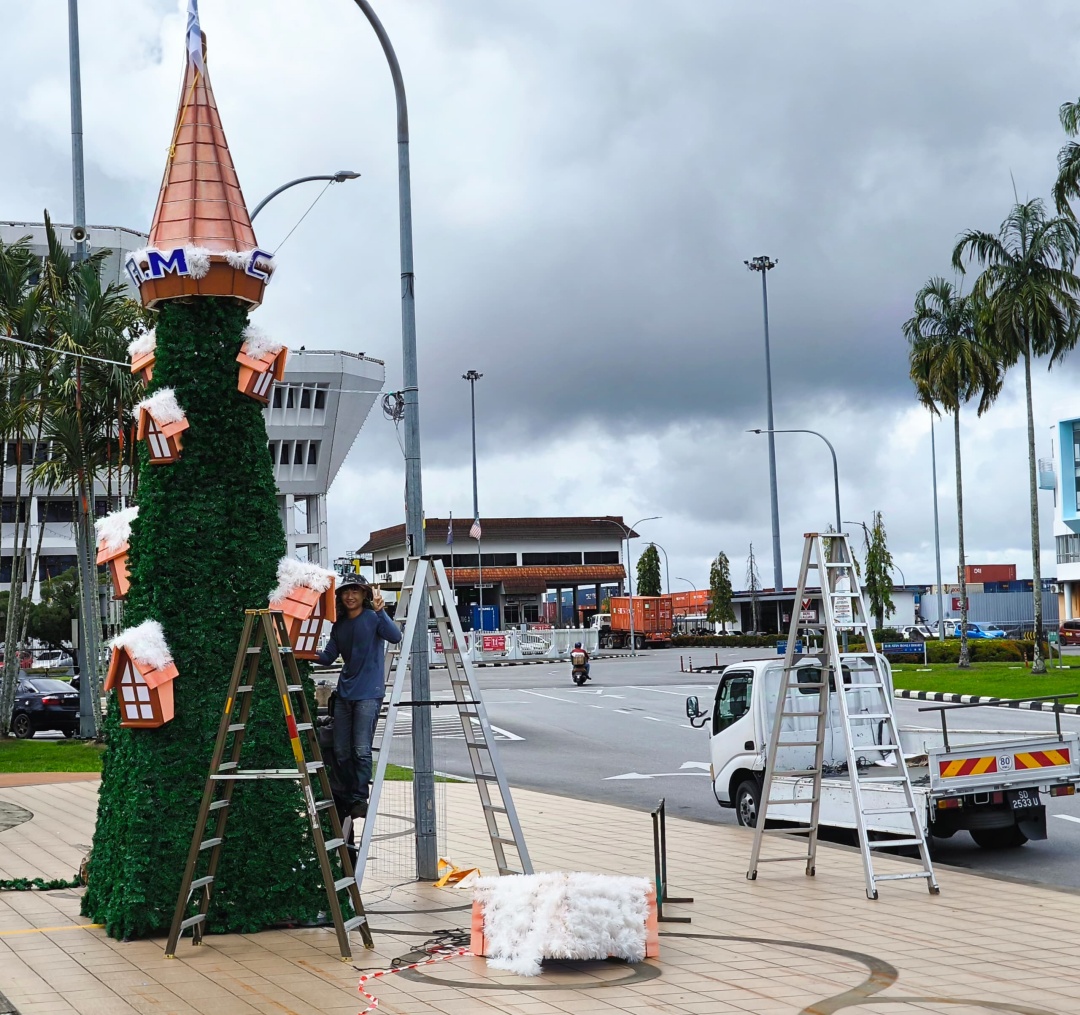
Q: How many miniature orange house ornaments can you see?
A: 6